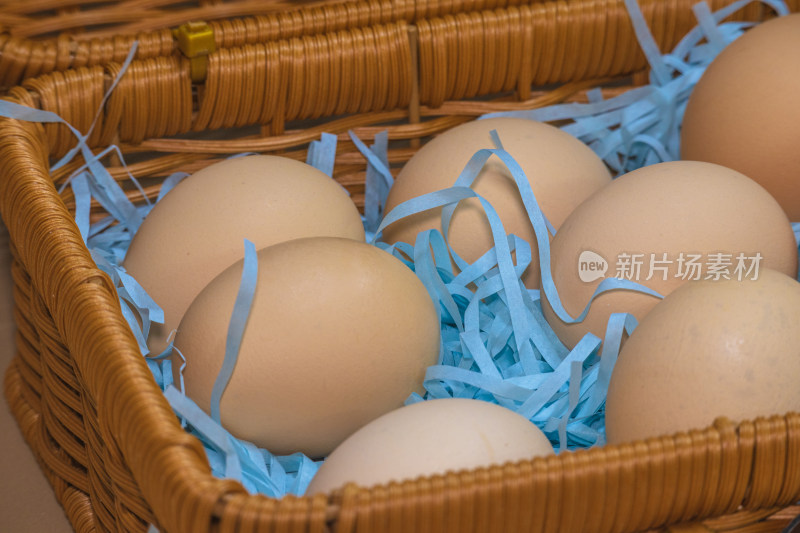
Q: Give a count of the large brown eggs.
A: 7